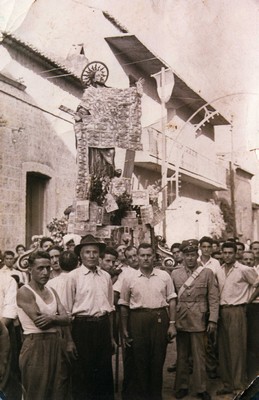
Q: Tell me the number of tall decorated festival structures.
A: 1